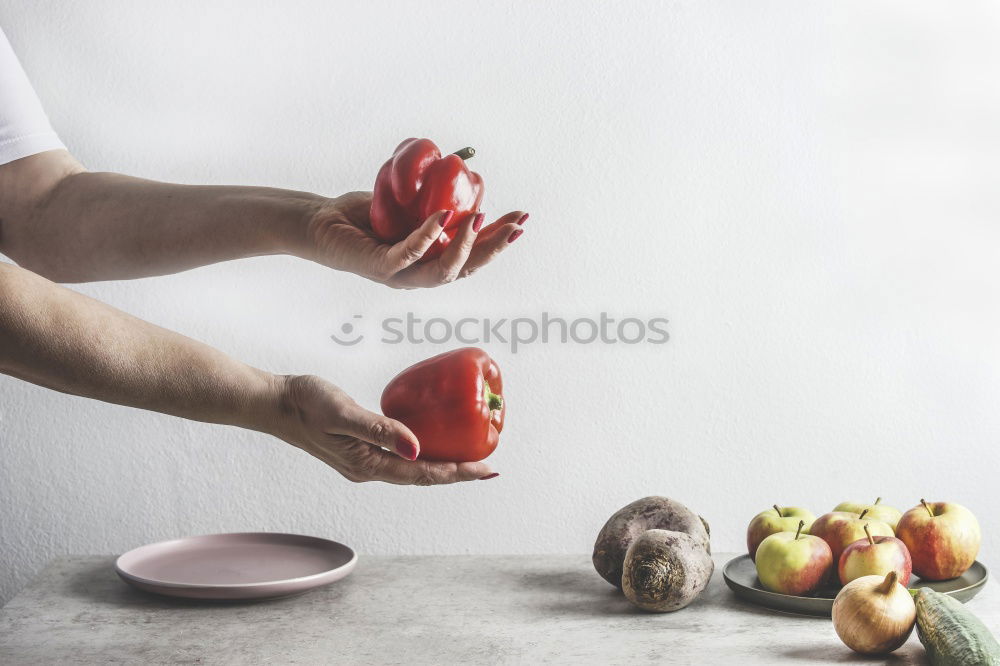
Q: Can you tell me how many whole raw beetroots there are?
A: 2